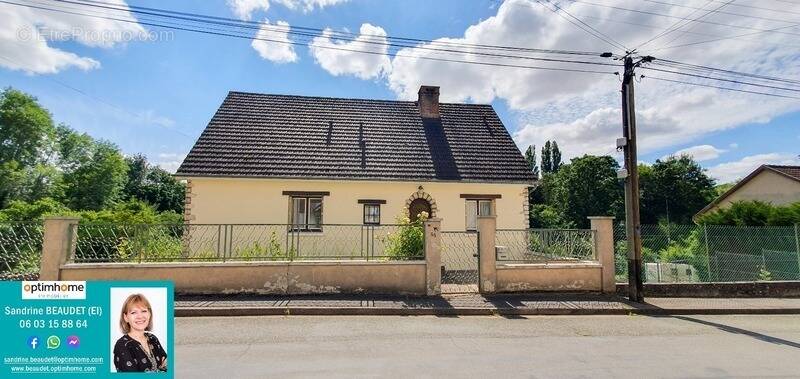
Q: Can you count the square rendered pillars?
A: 4